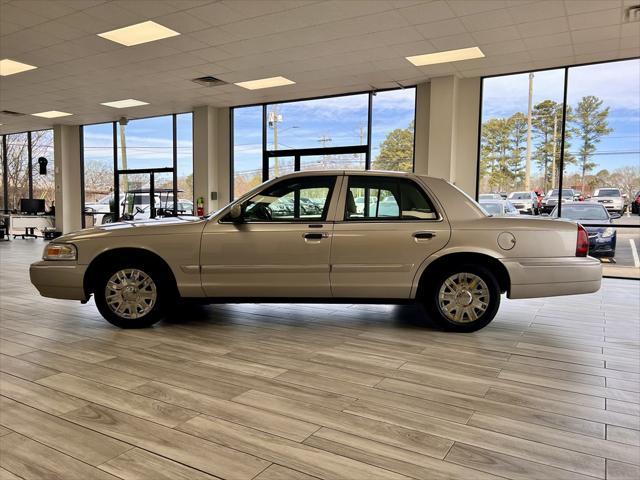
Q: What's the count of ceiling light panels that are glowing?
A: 6